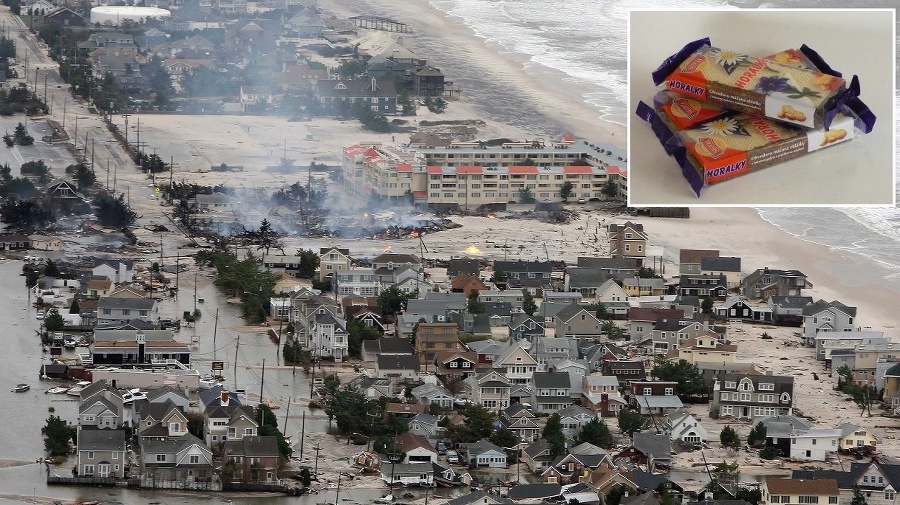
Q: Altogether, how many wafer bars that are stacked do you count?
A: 3